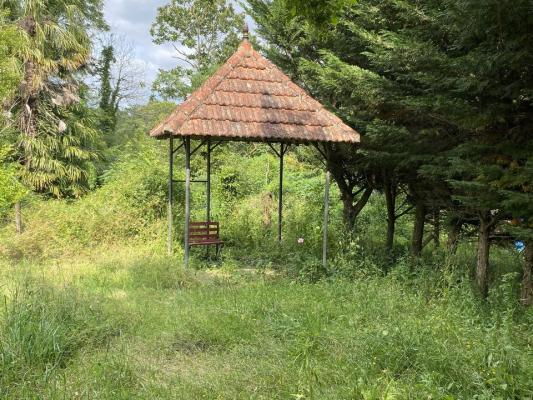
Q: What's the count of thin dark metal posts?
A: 5